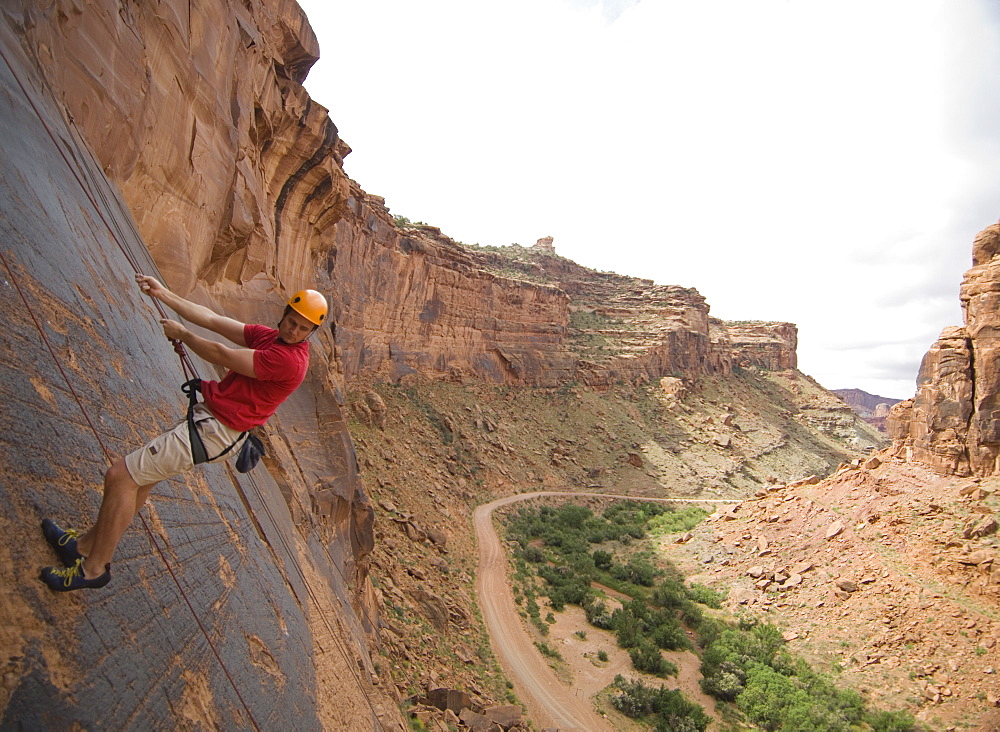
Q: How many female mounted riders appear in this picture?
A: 0